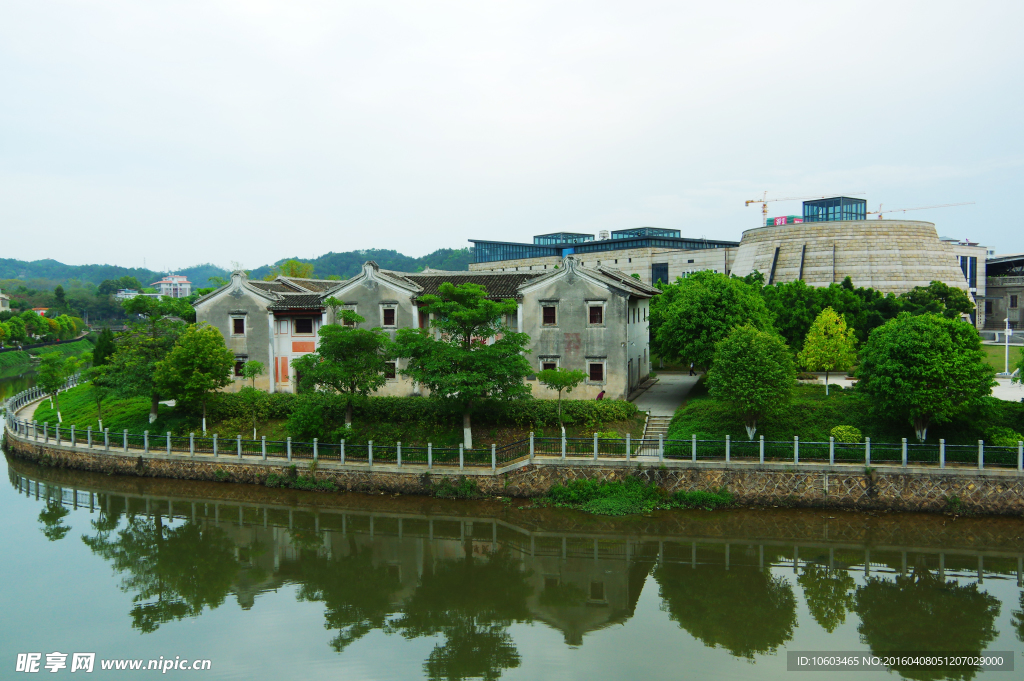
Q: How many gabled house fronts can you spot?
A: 3